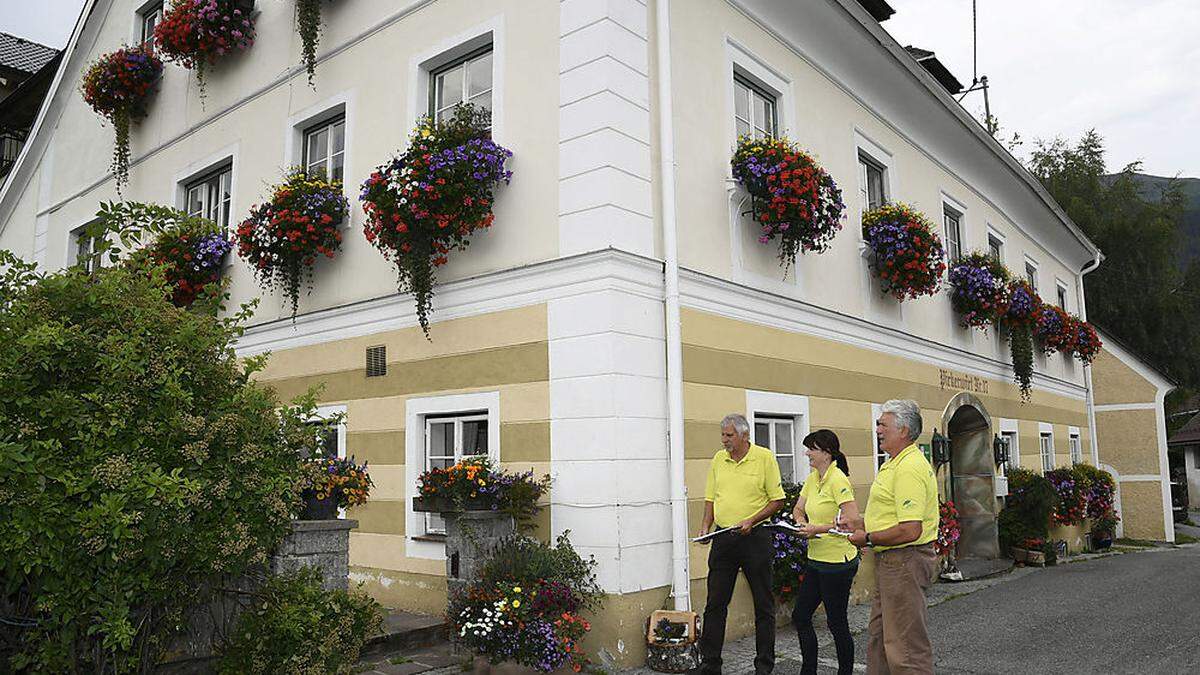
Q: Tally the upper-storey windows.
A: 11